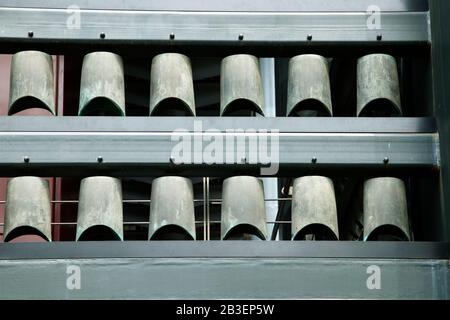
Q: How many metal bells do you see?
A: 12